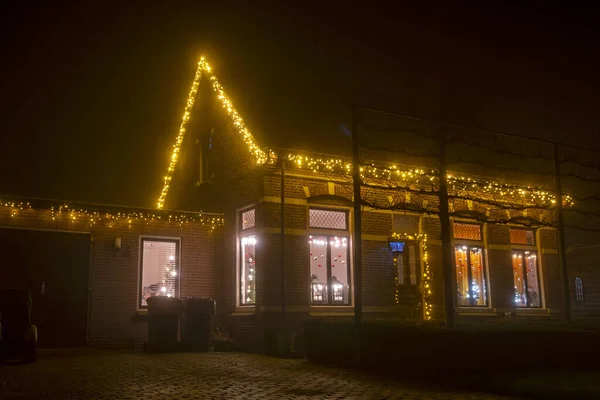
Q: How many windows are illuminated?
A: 5